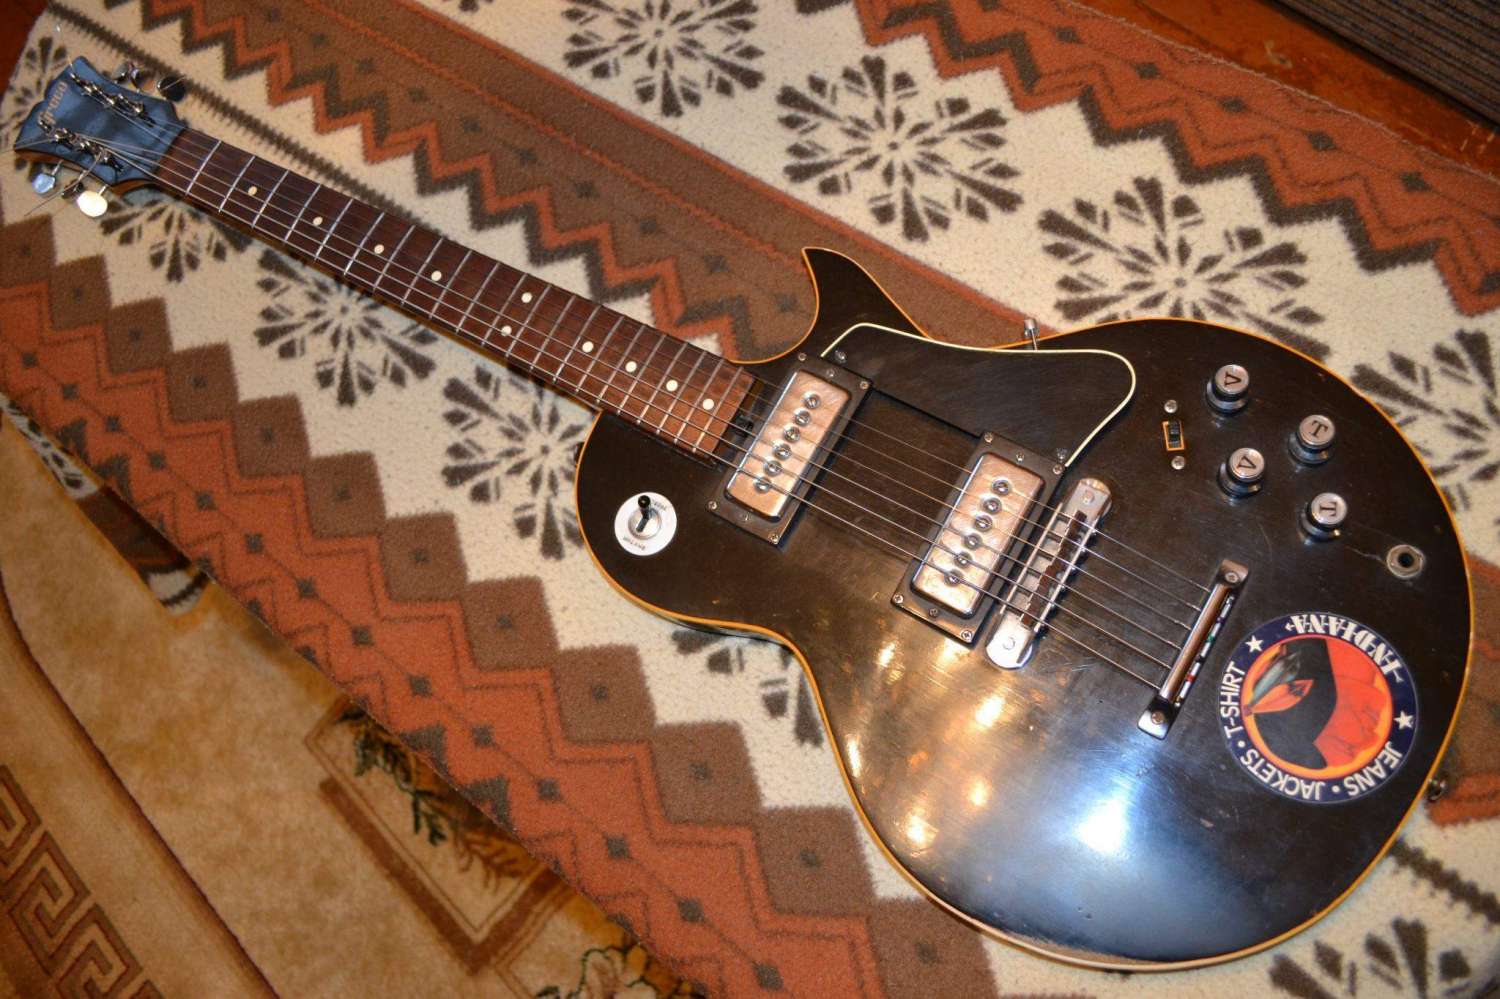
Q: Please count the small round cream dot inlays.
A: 10